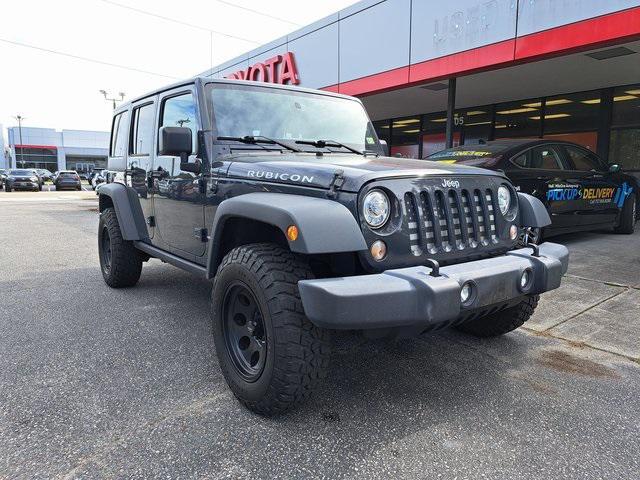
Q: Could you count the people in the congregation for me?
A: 0